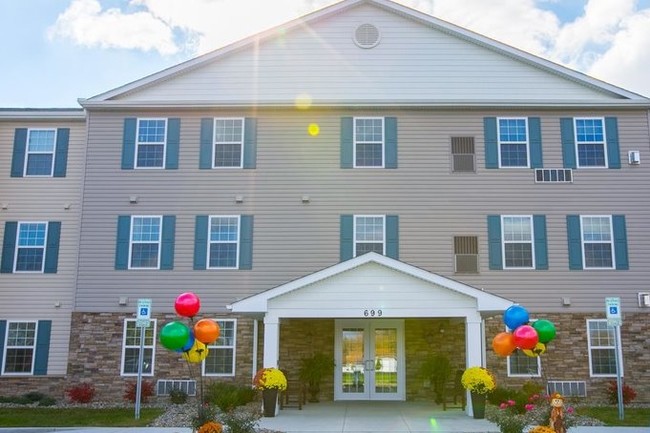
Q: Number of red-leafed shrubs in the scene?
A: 3